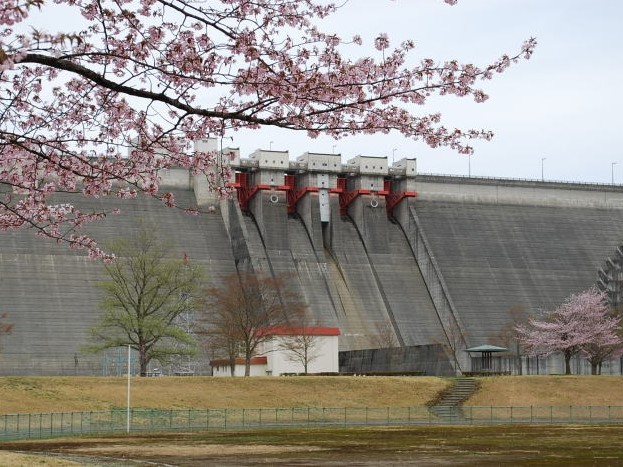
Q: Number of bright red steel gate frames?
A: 4